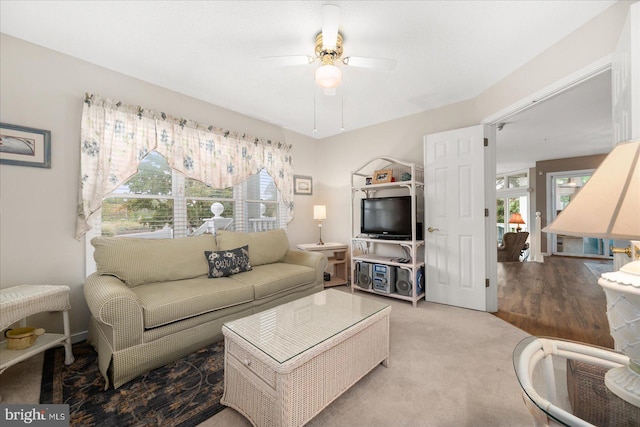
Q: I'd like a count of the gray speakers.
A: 2